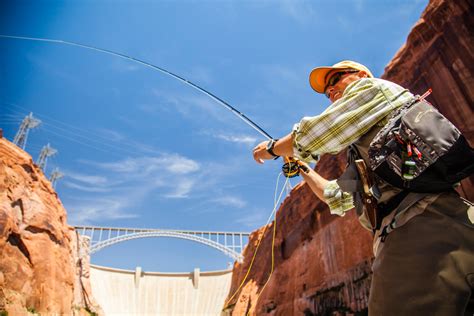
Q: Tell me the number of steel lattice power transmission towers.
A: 3